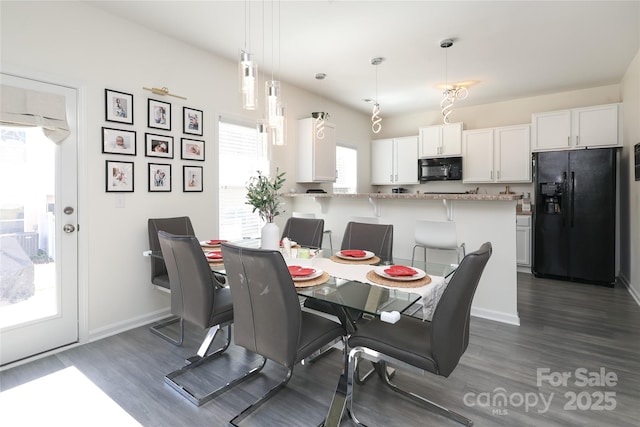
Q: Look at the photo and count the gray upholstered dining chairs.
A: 6